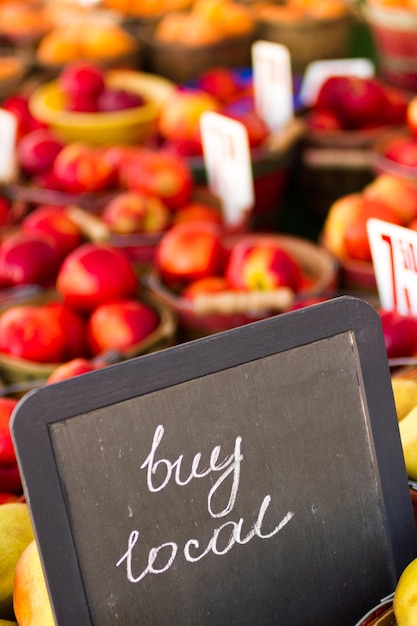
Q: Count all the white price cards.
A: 5